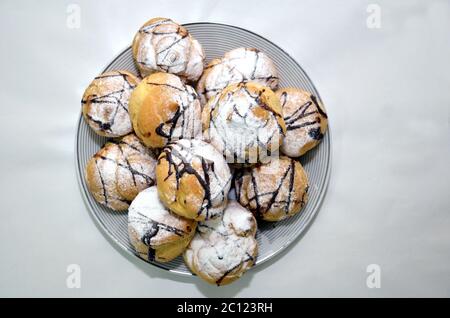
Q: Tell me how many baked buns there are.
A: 11